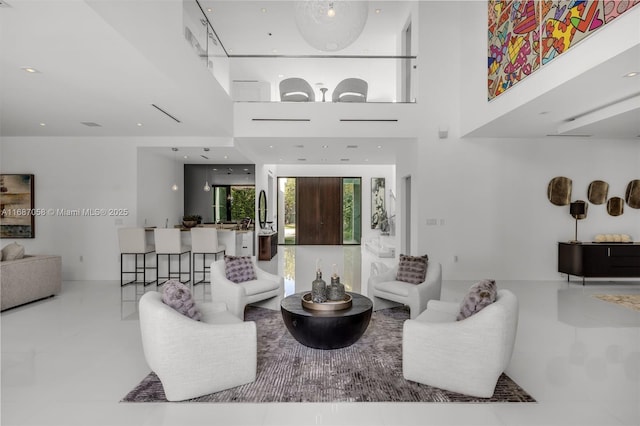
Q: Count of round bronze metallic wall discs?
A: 5